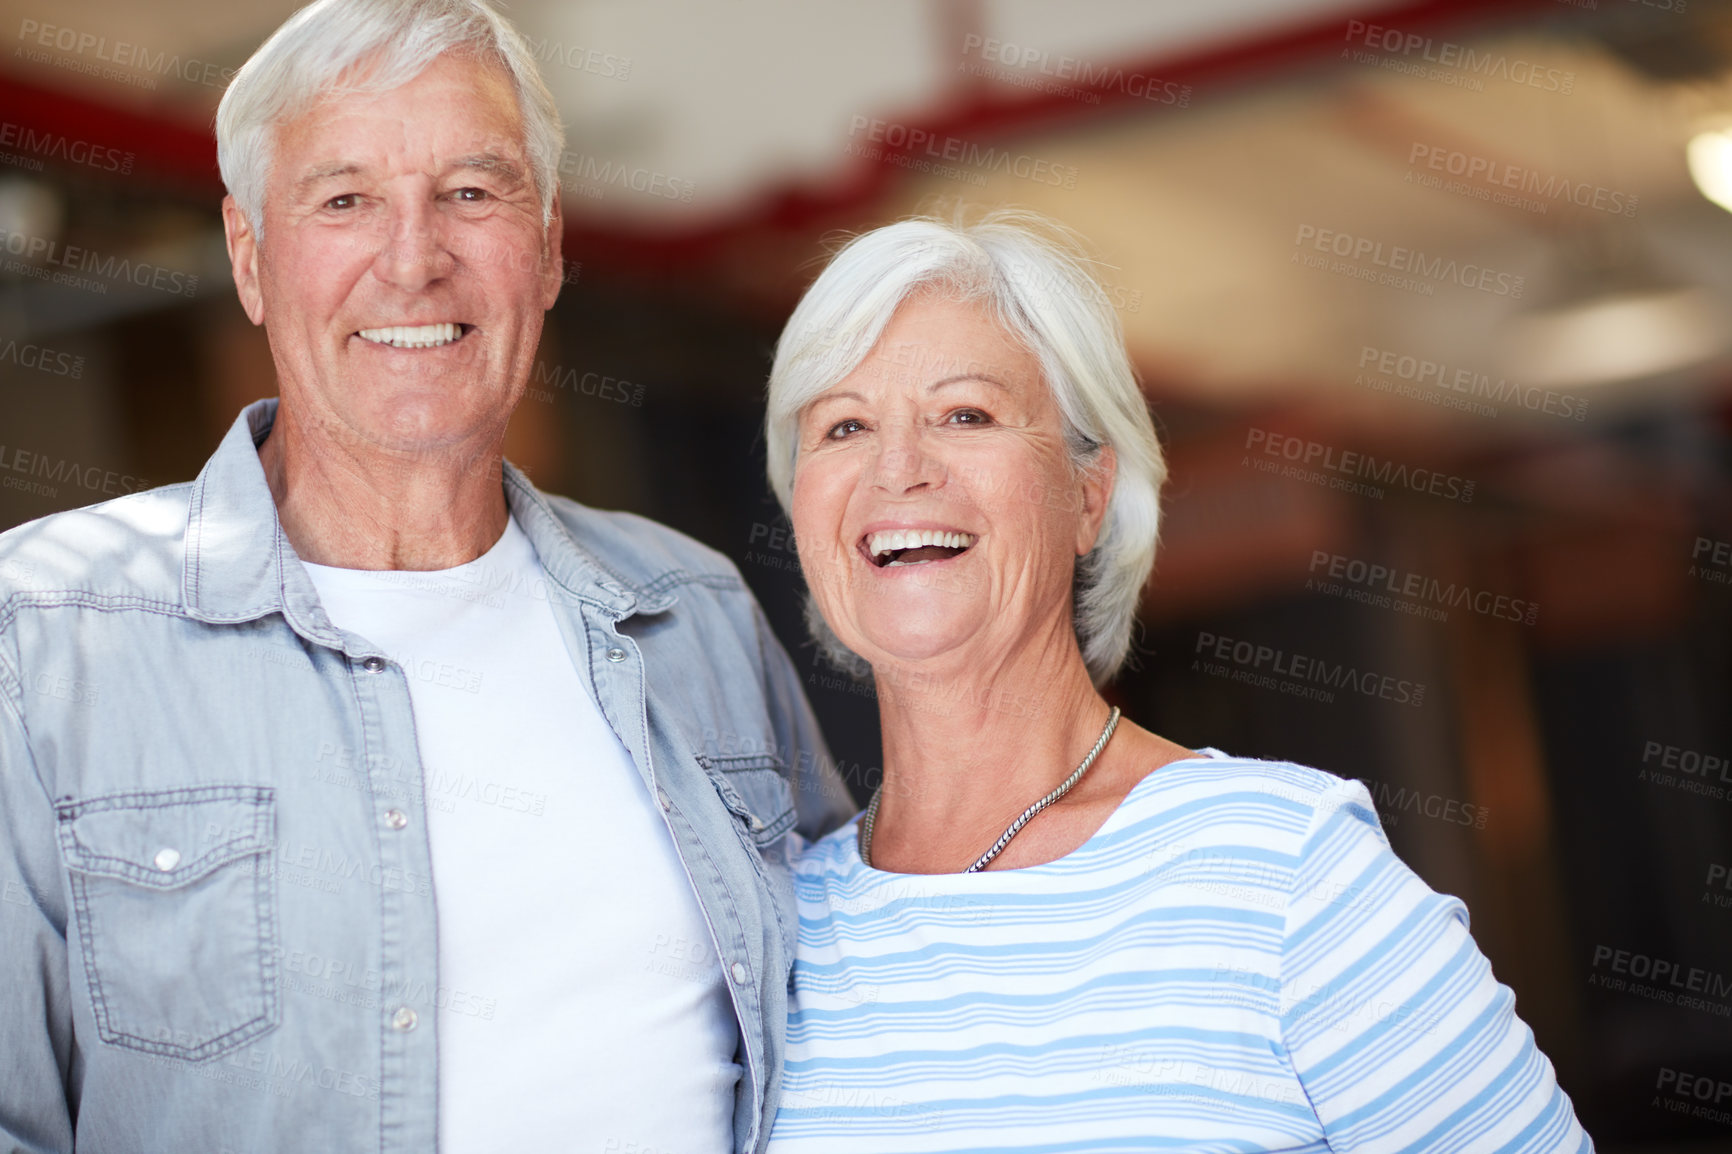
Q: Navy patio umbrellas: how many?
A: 0